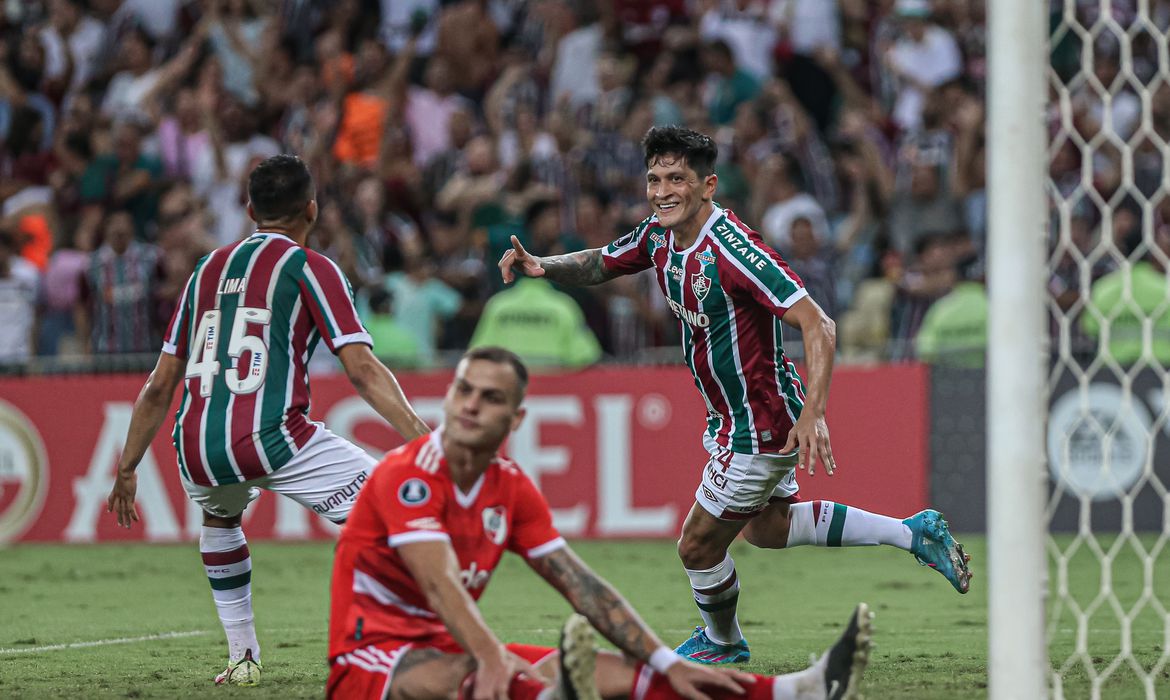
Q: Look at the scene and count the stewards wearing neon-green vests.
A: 4